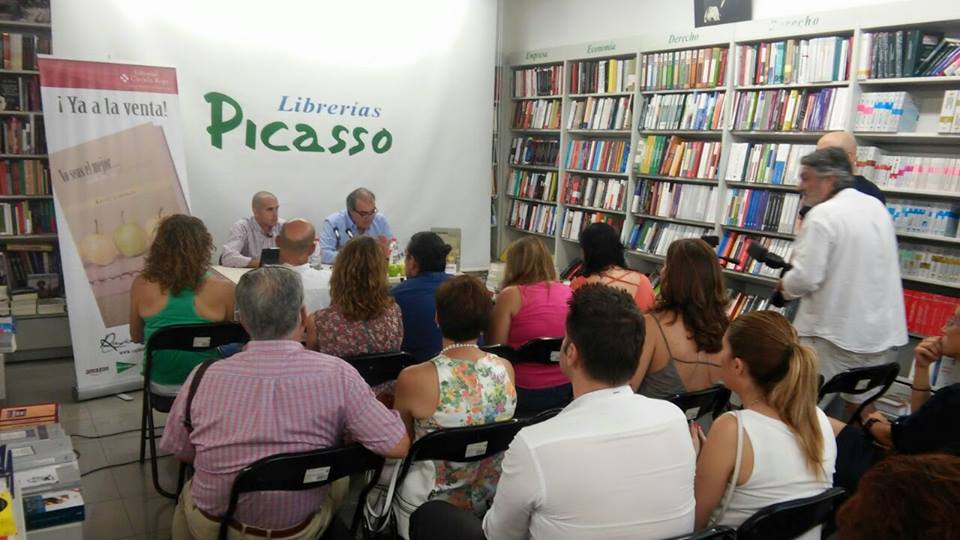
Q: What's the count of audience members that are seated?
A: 13